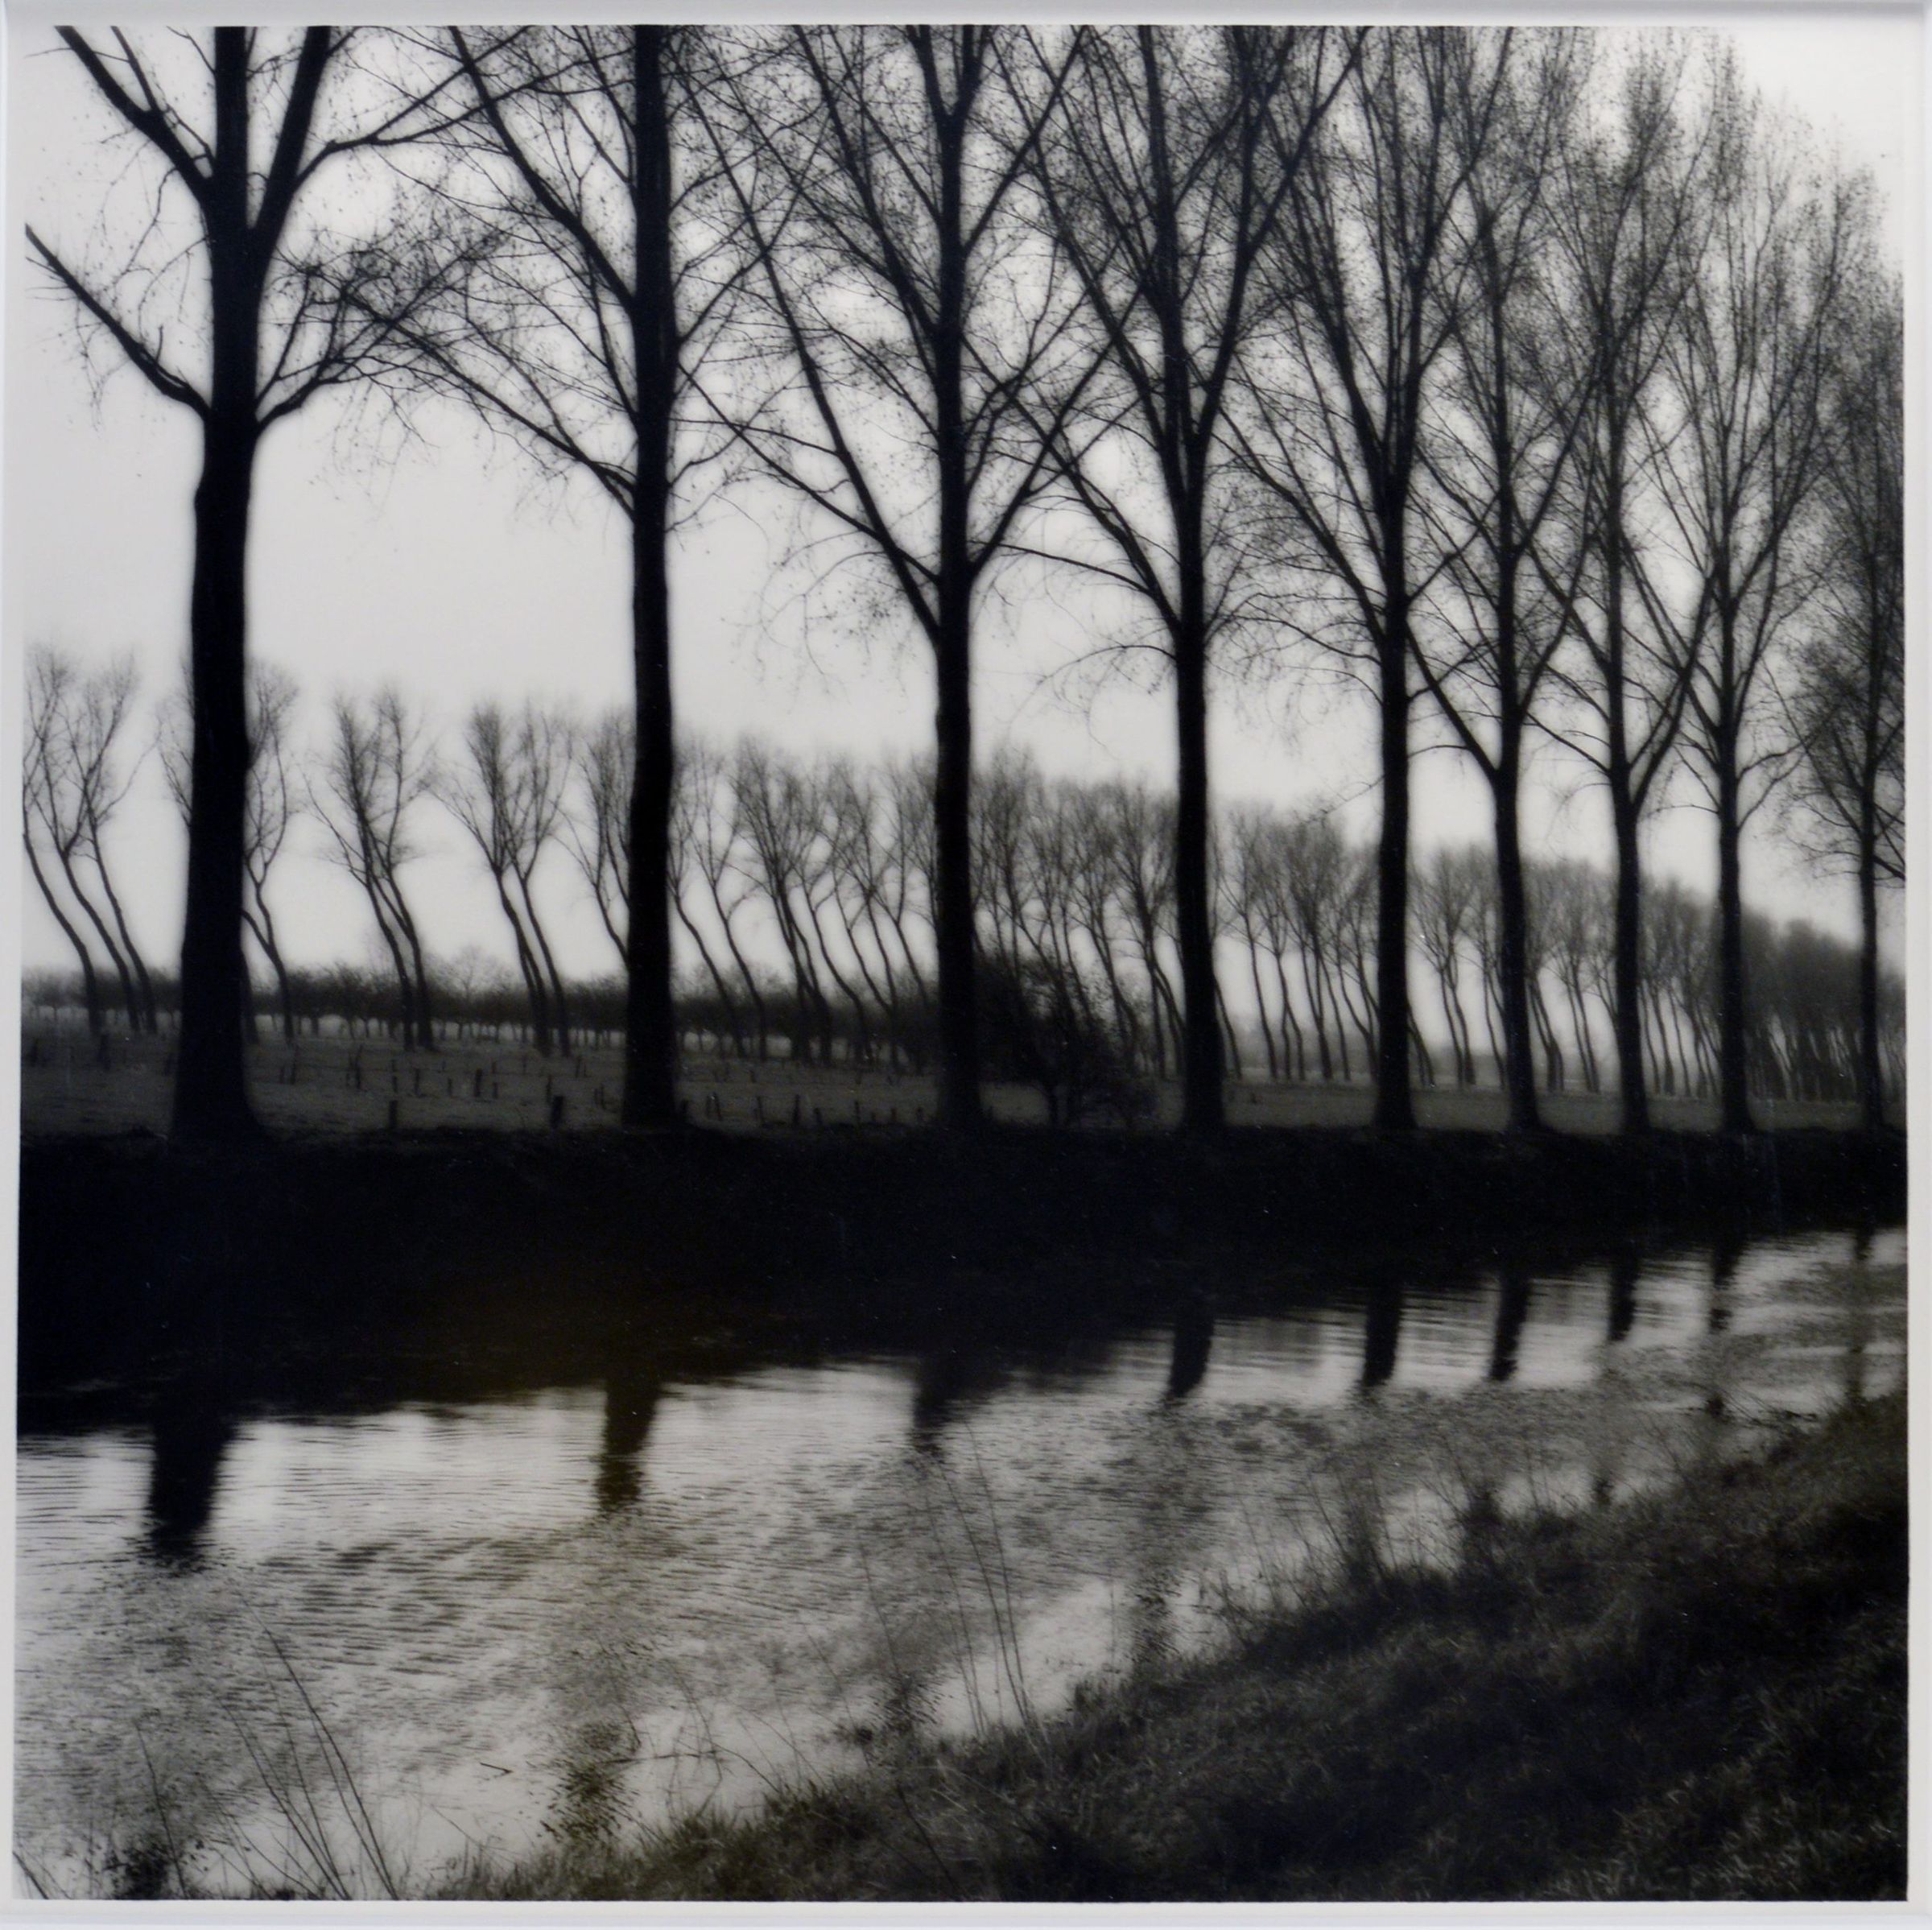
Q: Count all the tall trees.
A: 9